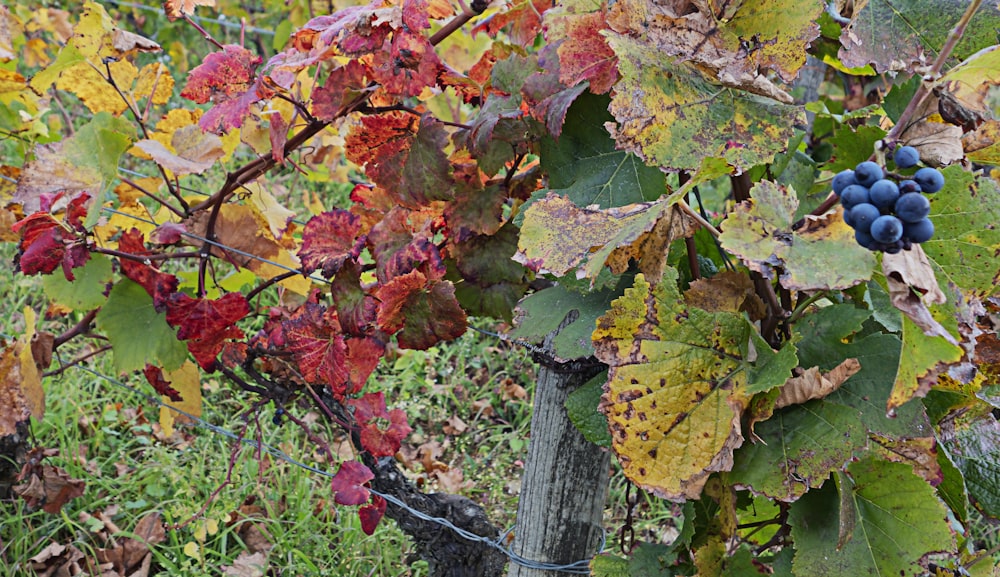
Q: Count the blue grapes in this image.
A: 13